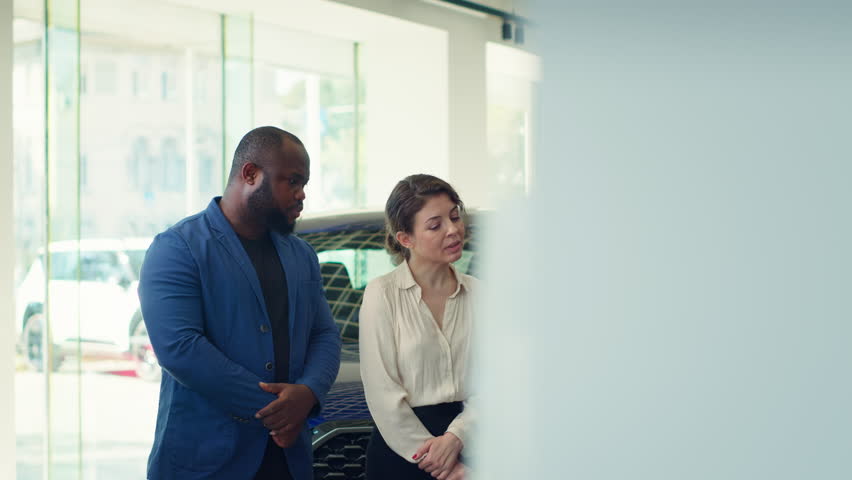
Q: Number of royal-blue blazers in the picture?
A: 1